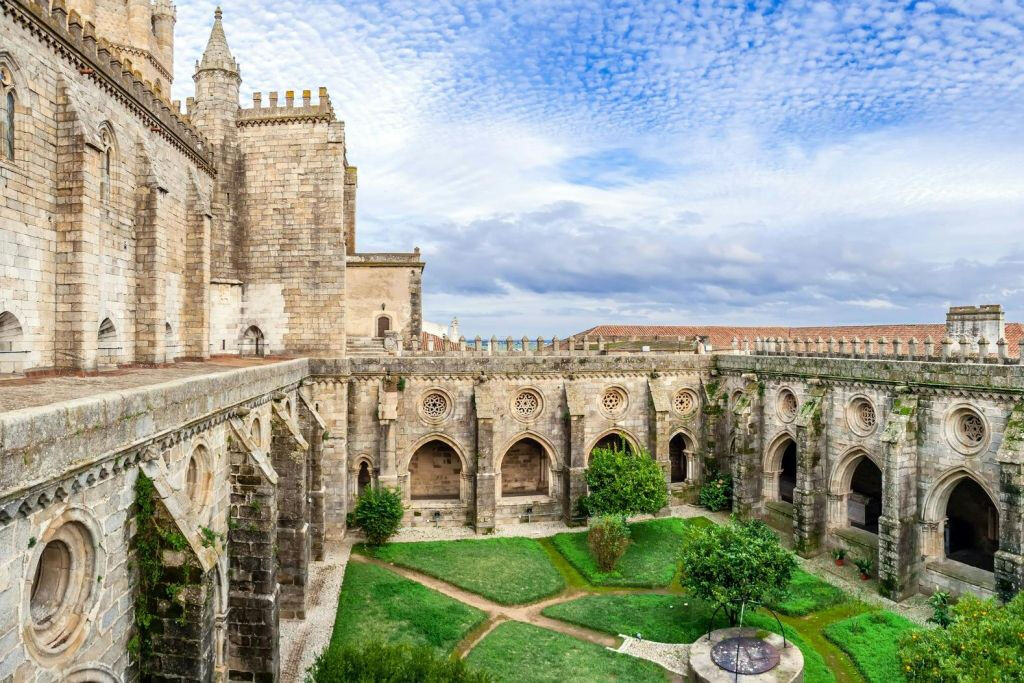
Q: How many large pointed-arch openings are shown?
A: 7